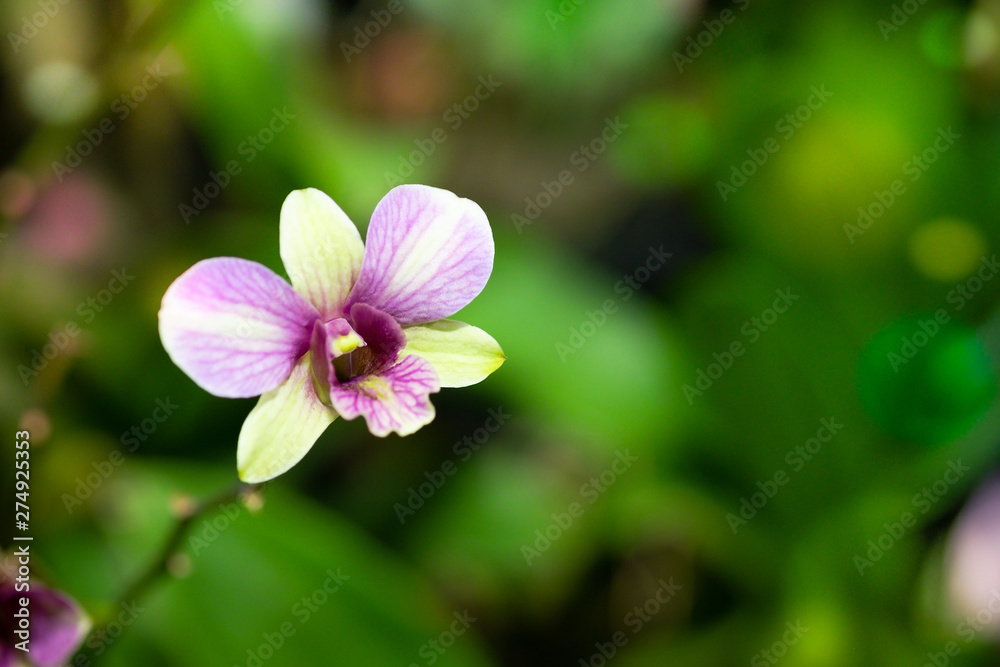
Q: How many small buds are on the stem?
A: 3